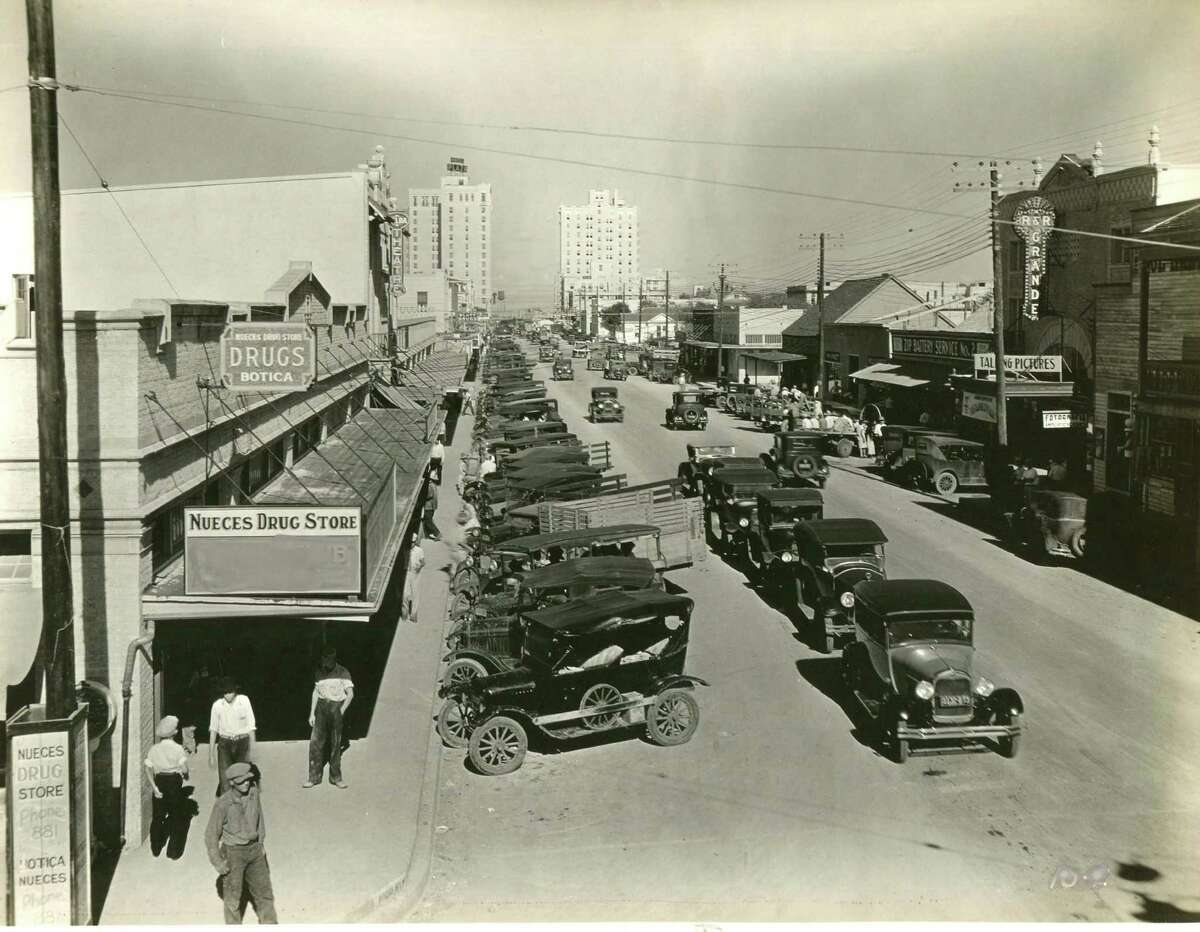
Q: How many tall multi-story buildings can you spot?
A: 2